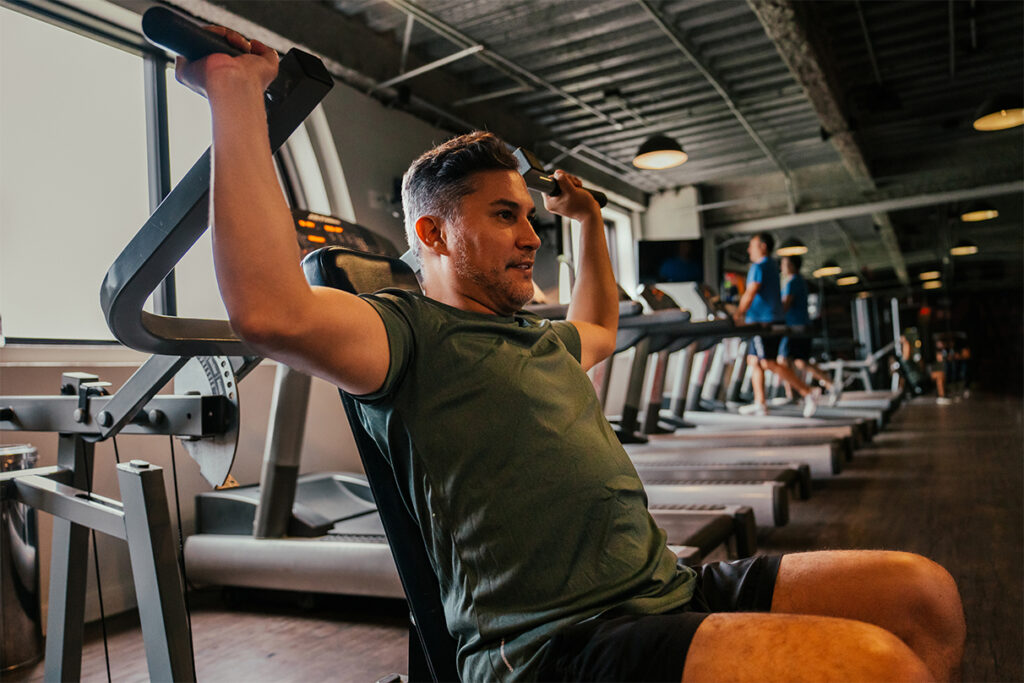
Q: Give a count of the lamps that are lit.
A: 9